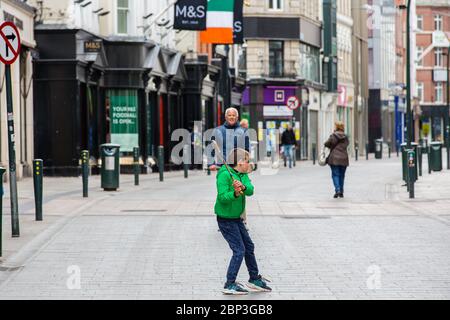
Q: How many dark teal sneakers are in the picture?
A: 2